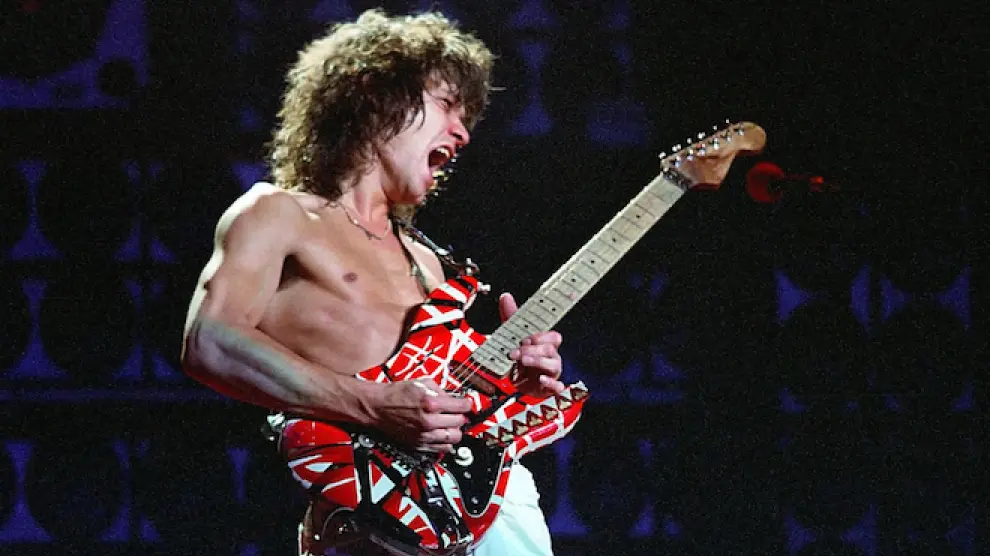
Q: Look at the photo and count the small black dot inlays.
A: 10